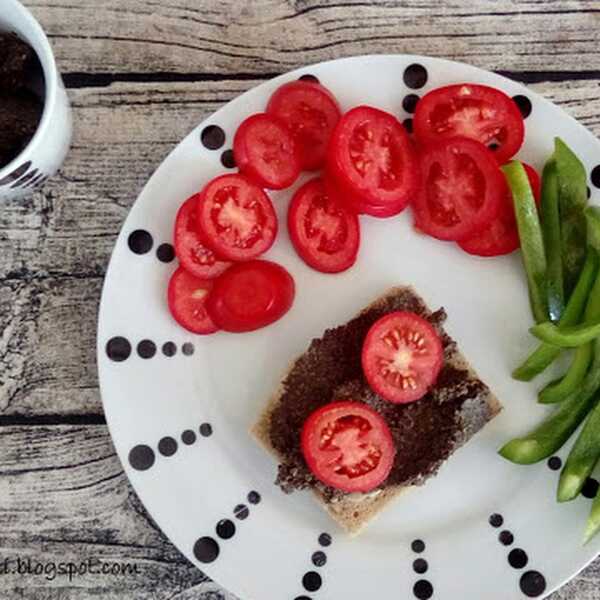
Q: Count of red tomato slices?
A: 13